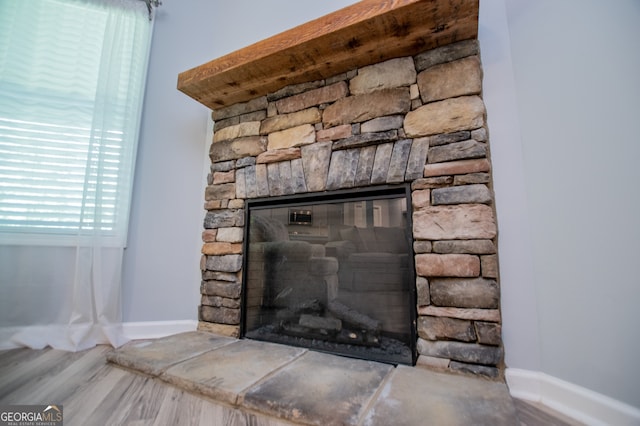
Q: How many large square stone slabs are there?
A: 4